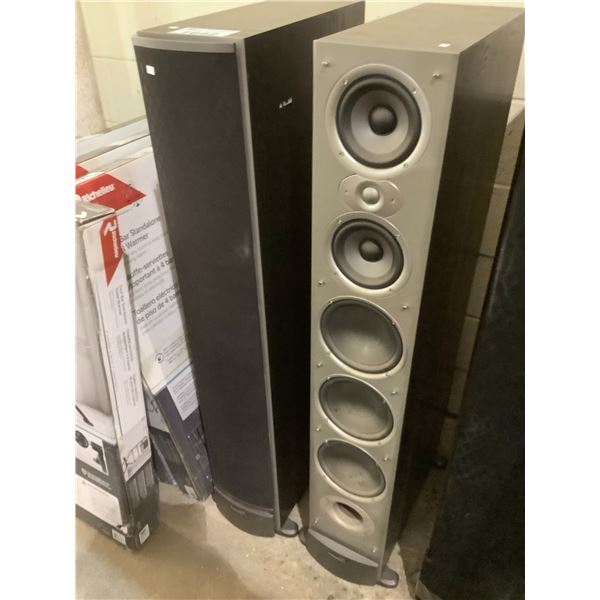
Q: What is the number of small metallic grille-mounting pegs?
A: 10